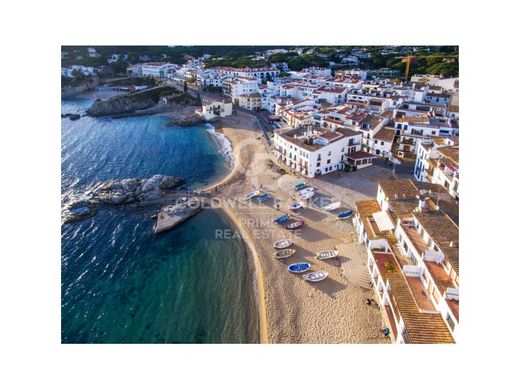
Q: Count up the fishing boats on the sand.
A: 15